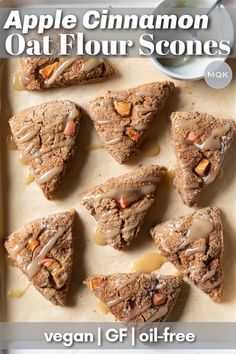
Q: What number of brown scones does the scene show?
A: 8